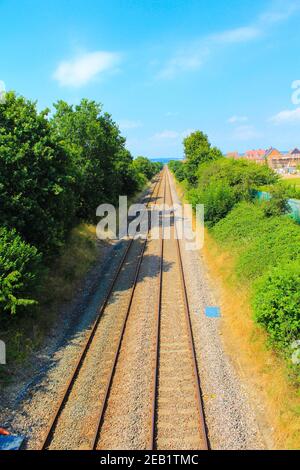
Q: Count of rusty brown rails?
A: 4